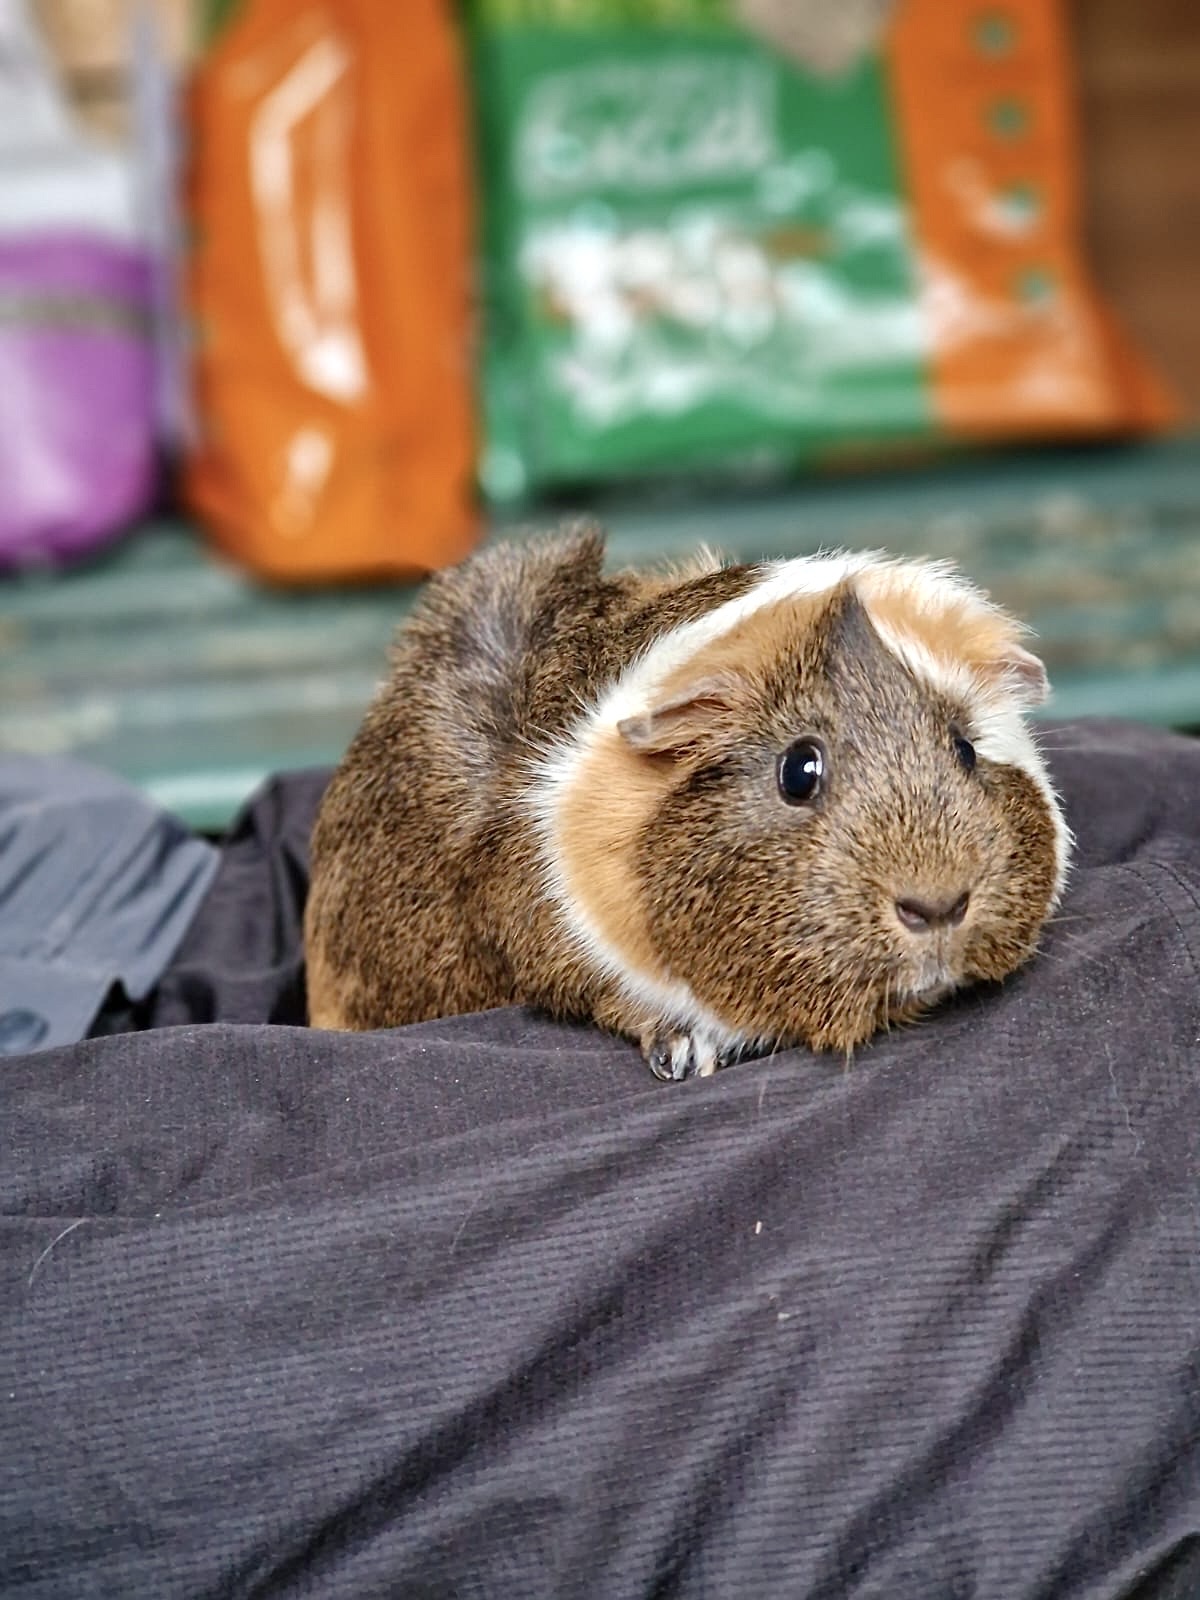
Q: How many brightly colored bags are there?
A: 3